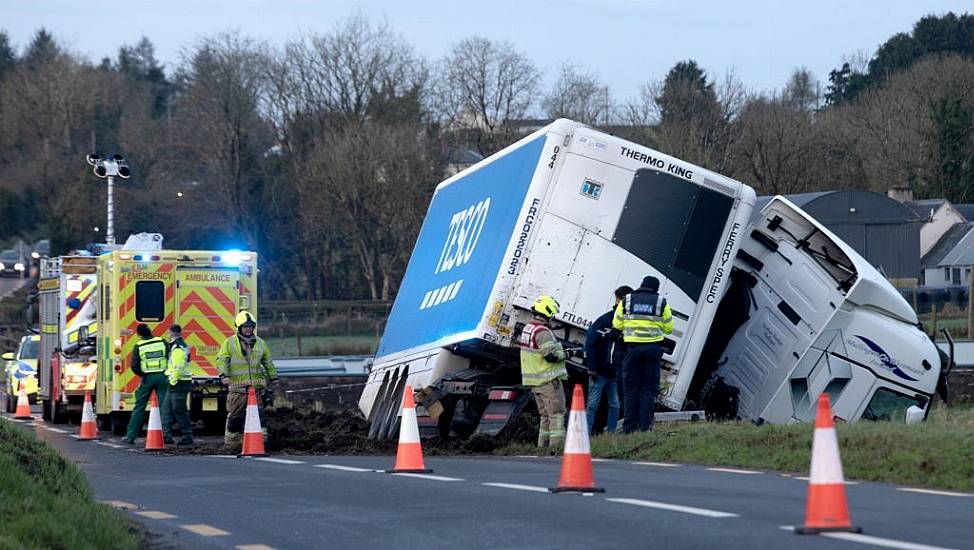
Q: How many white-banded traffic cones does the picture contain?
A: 7